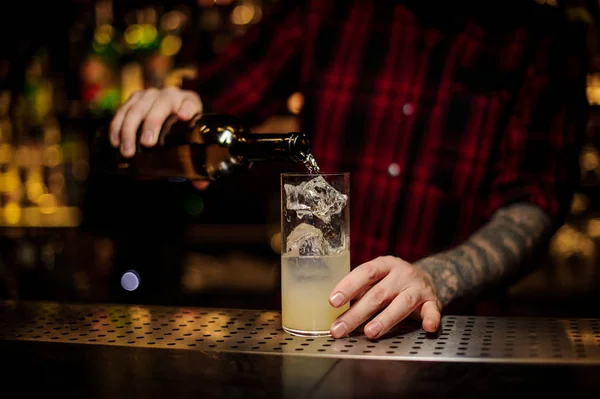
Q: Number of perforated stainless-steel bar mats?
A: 1